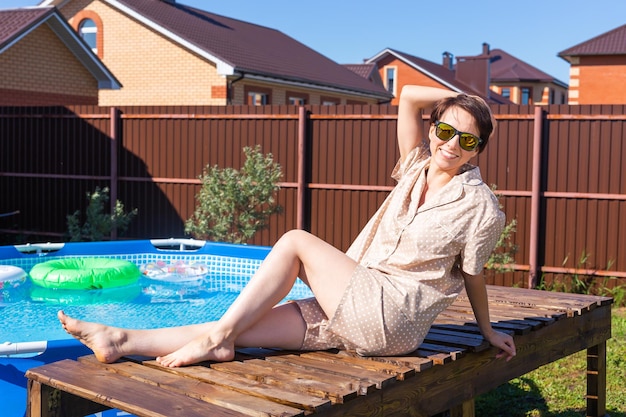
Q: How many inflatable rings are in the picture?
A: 3